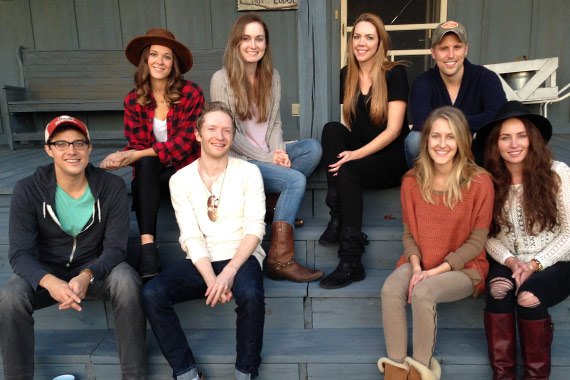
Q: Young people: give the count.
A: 8